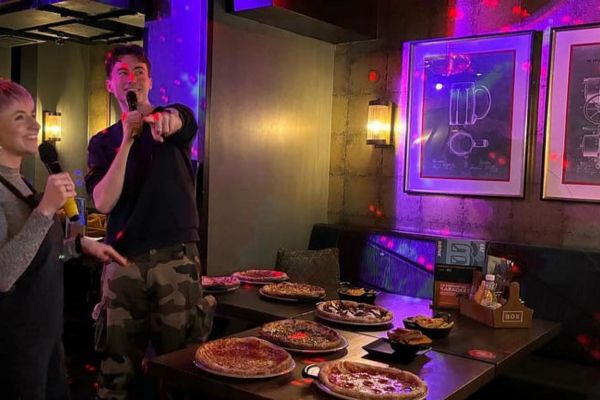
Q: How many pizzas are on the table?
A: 7